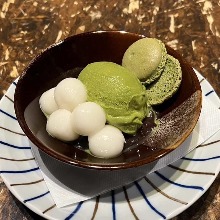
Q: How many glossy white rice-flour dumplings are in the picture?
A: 5